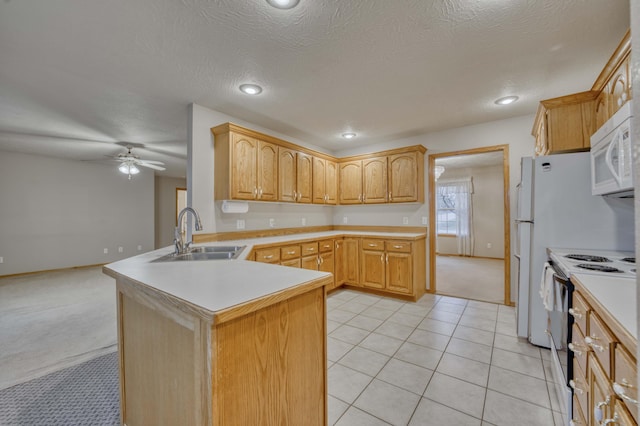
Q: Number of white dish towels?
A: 2